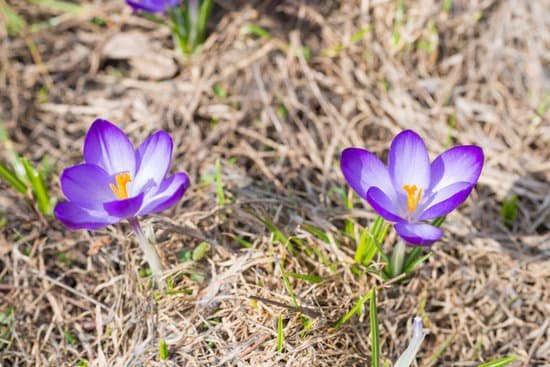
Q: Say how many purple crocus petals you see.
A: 12